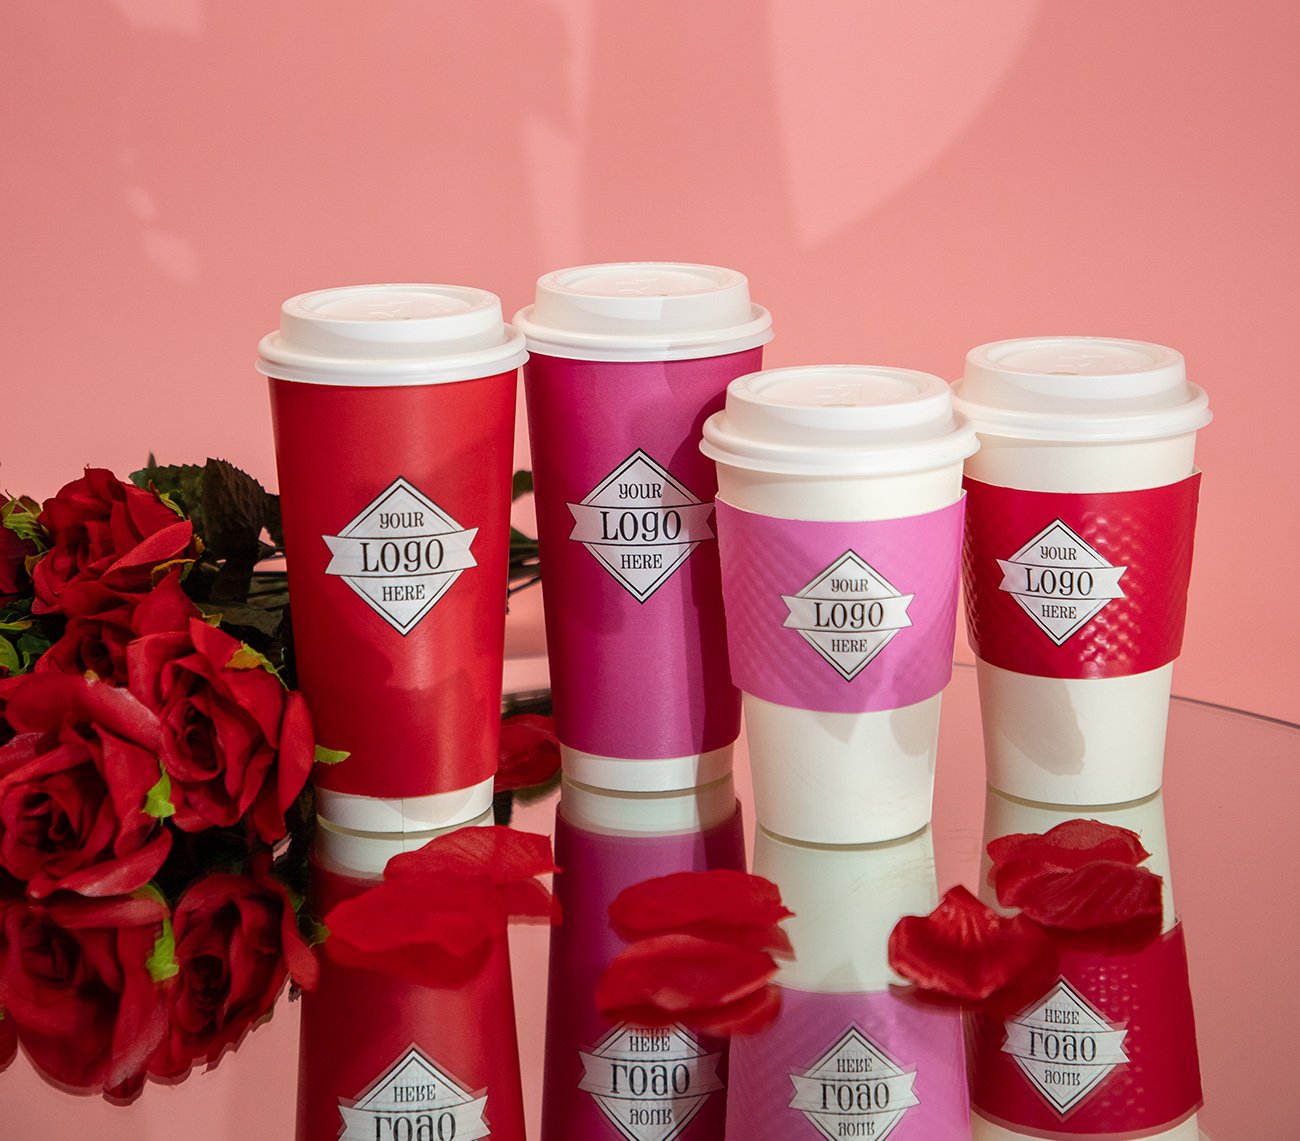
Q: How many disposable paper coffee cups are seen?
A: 4